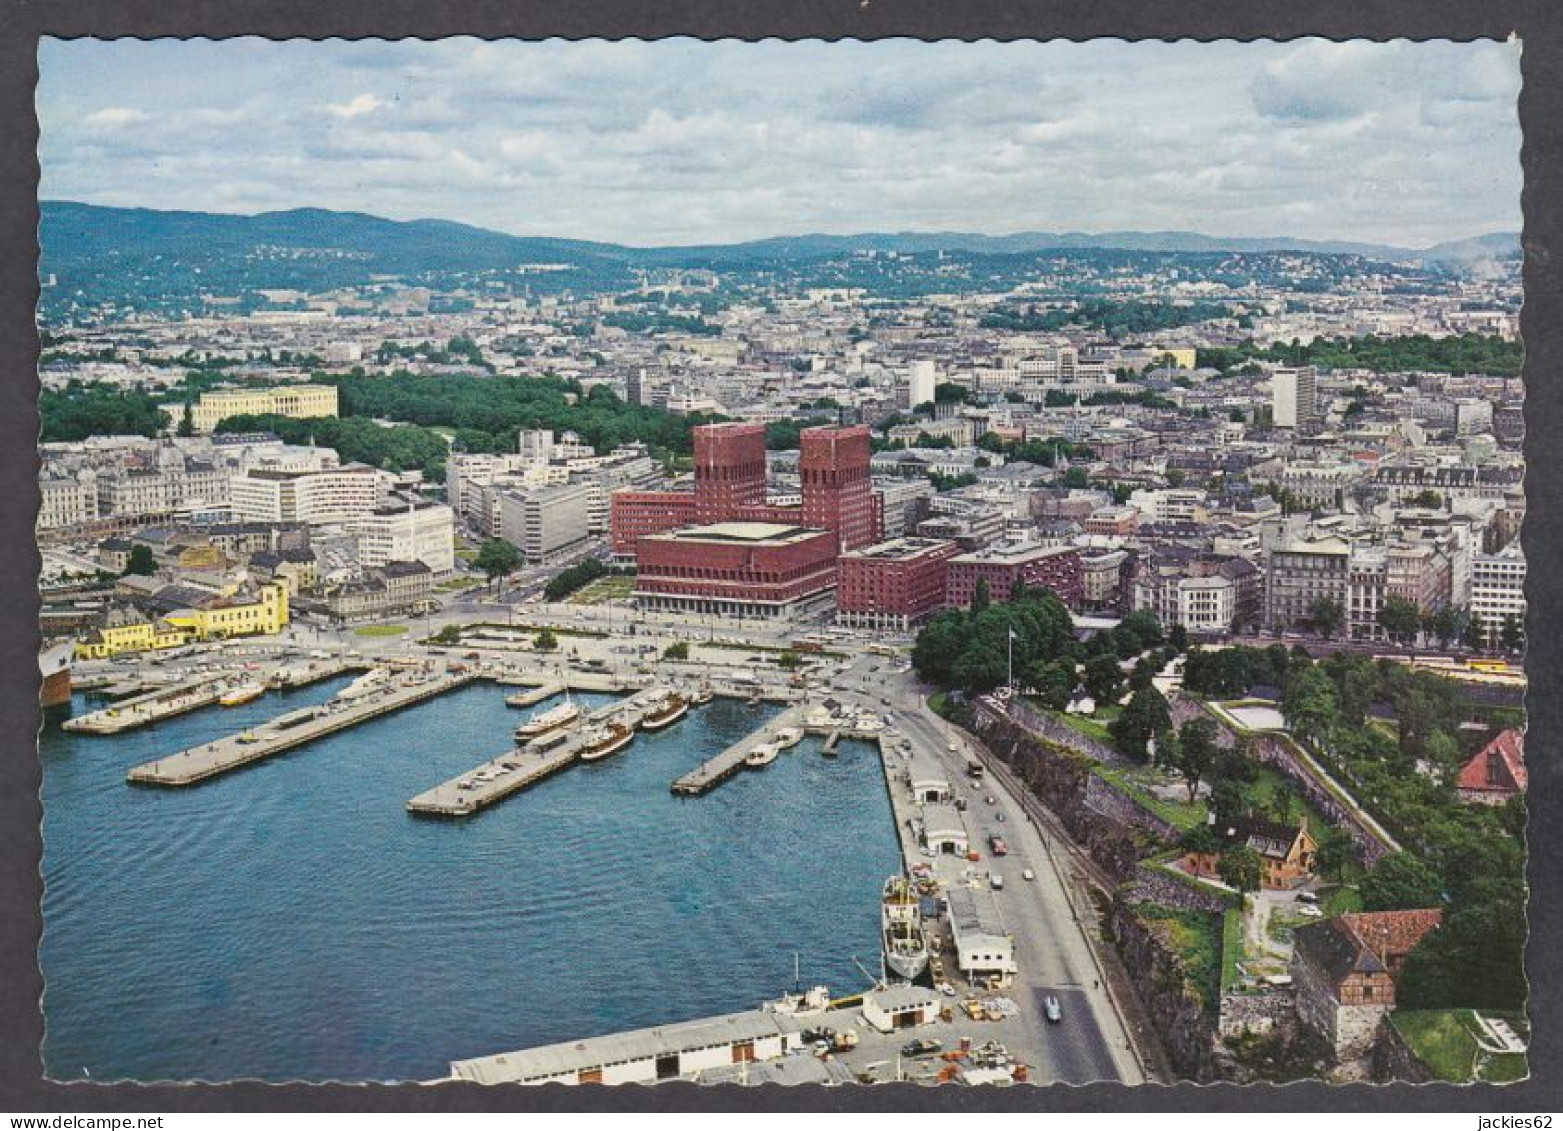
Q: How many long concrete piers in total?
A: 4